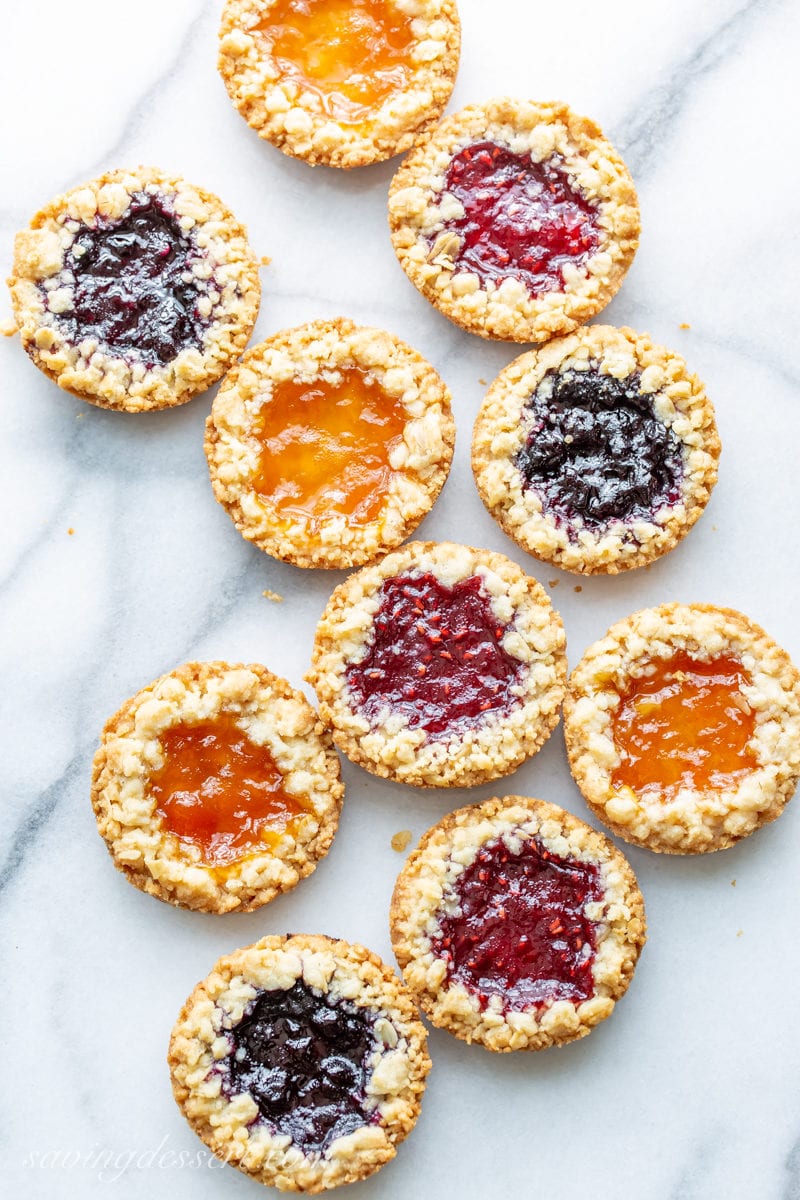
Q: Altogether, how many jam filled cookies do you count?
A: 10